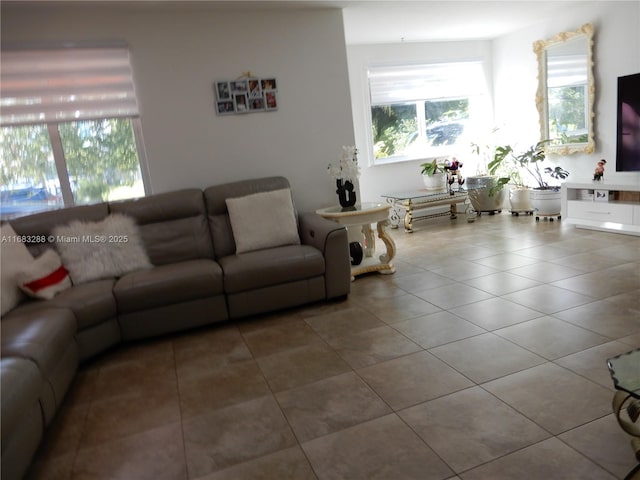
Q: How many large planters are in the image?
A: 3